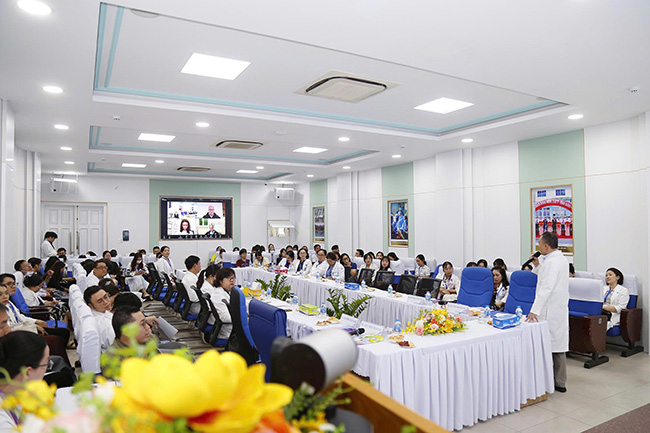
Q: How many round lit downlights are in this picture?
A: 14